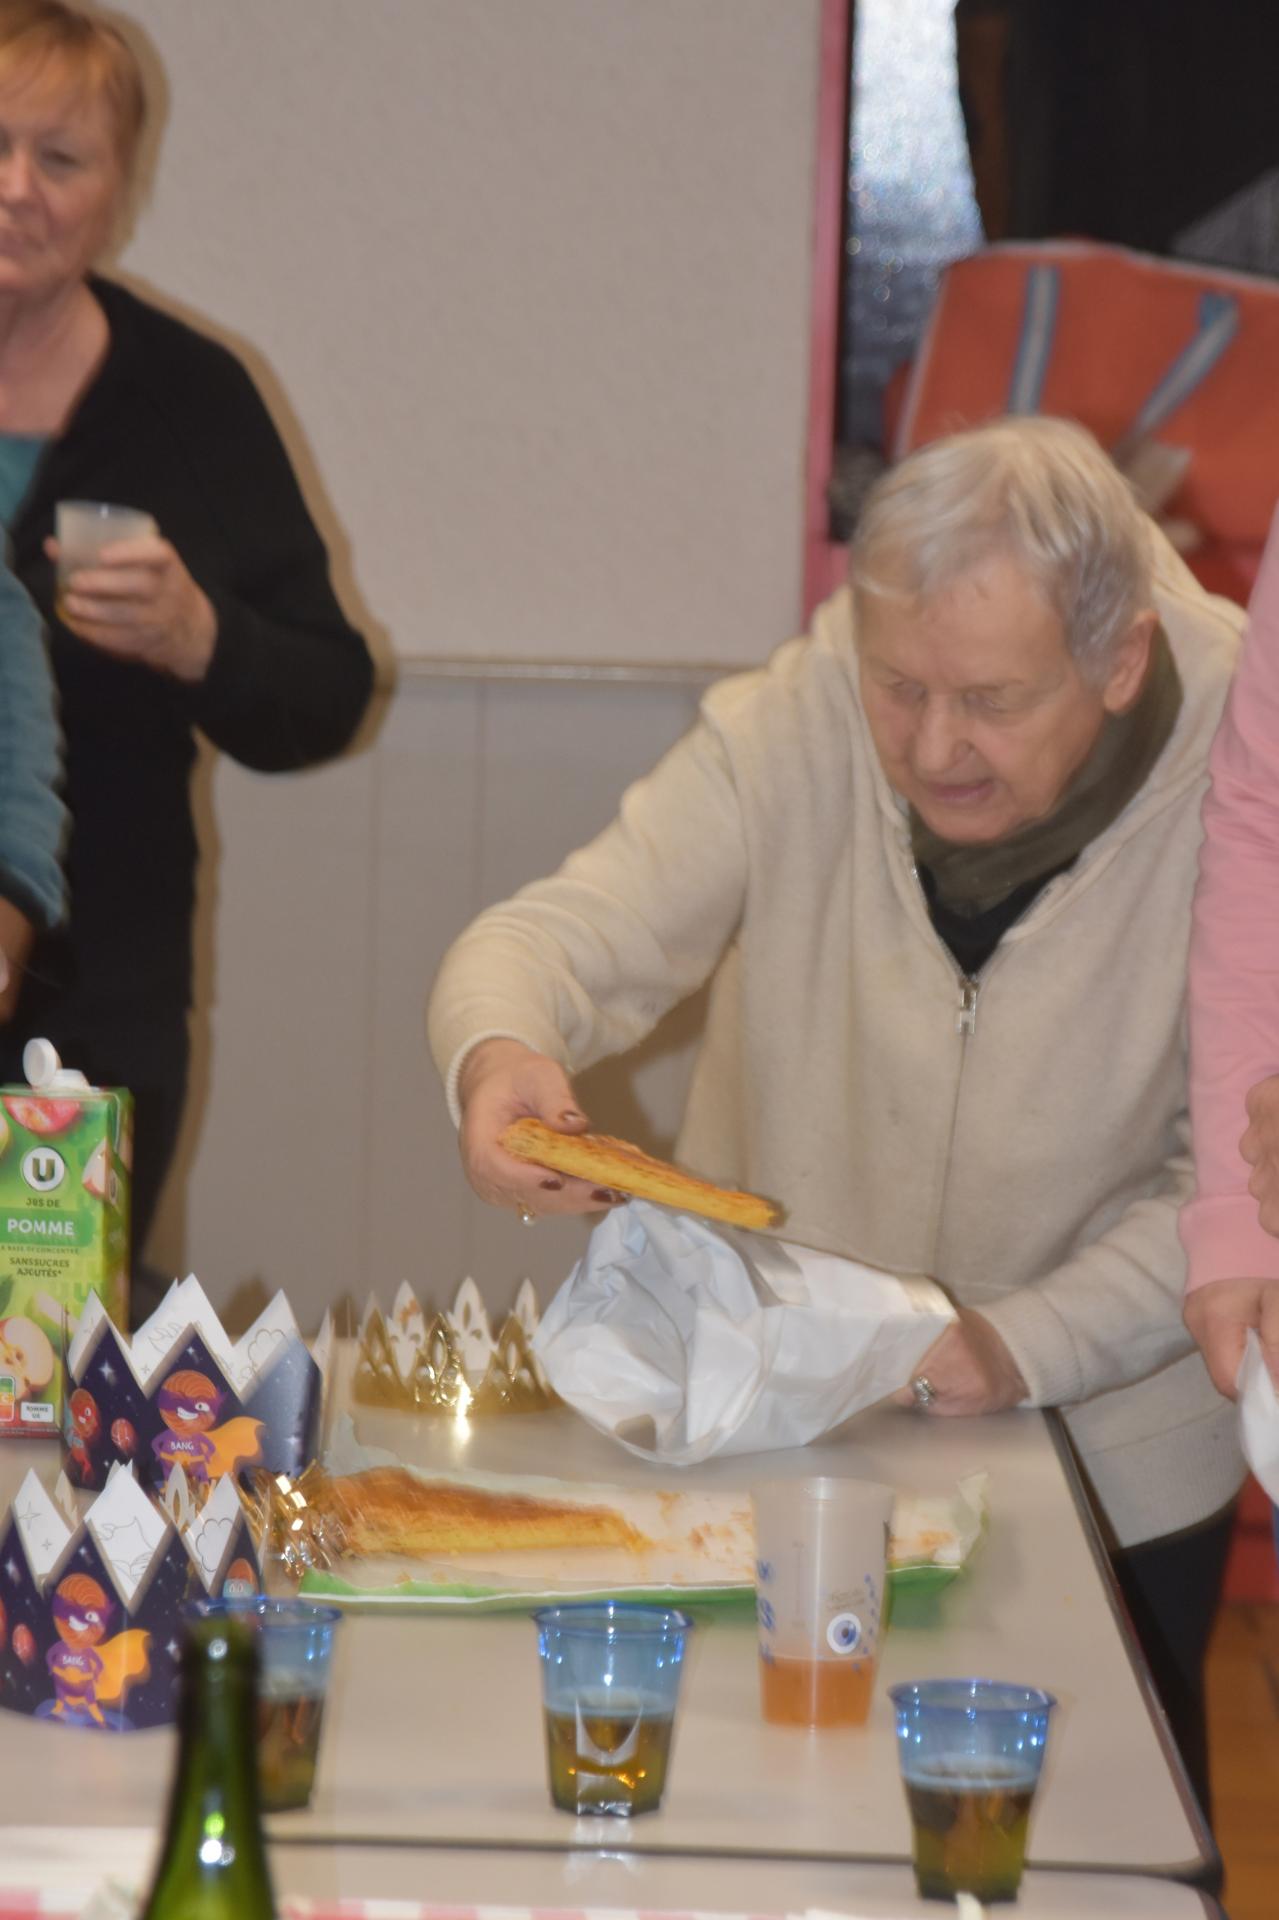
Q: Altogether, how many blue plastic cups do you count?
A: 3